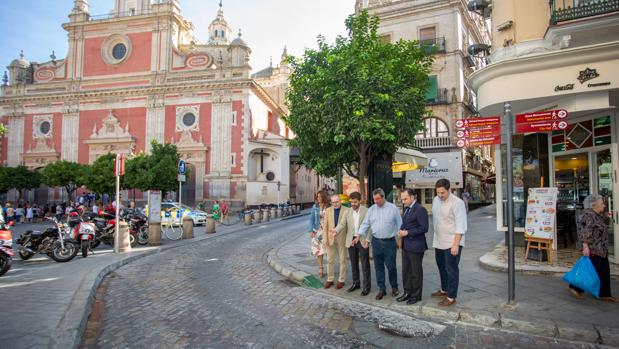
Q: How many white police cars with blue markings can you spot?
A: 1